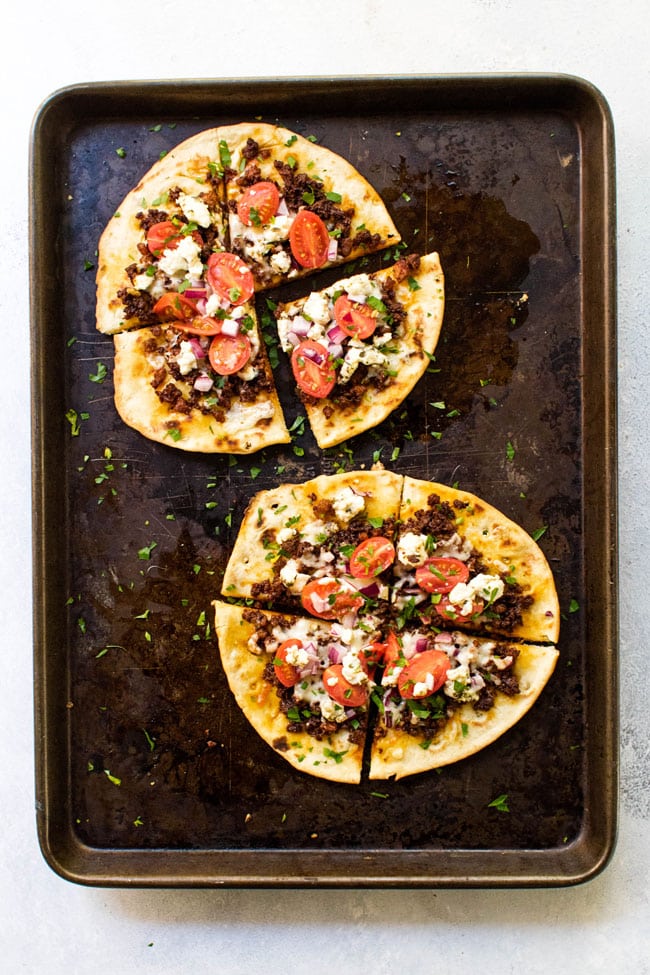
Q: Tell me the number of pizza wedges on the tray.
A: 8